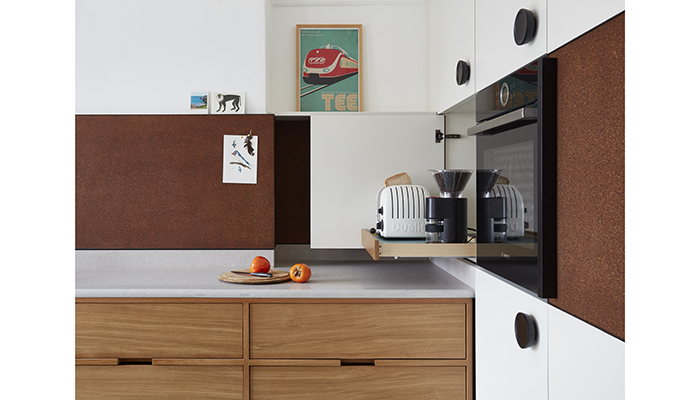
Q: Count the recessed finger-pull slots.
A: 2